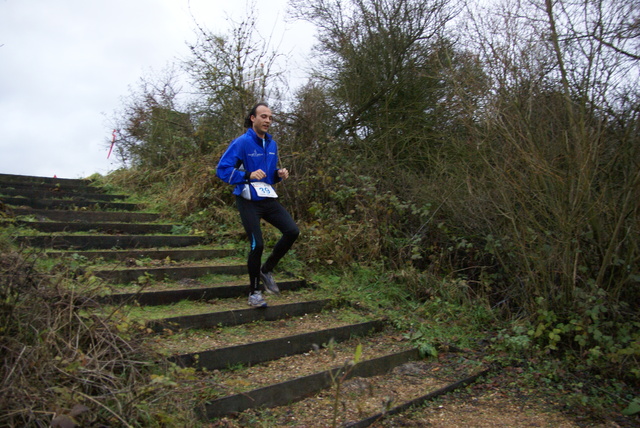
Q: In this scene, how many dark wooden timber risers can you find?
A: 14